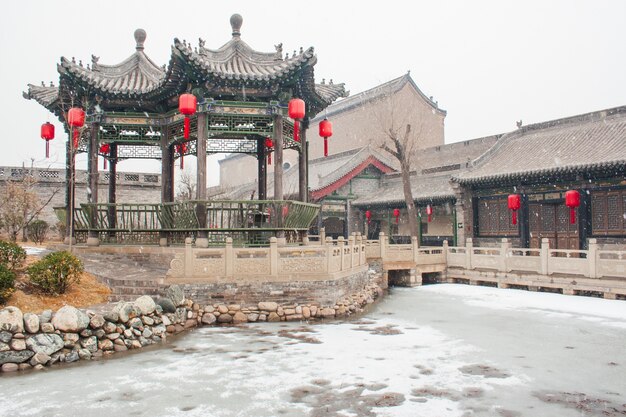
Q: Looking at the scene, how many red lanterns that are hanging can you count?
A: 13